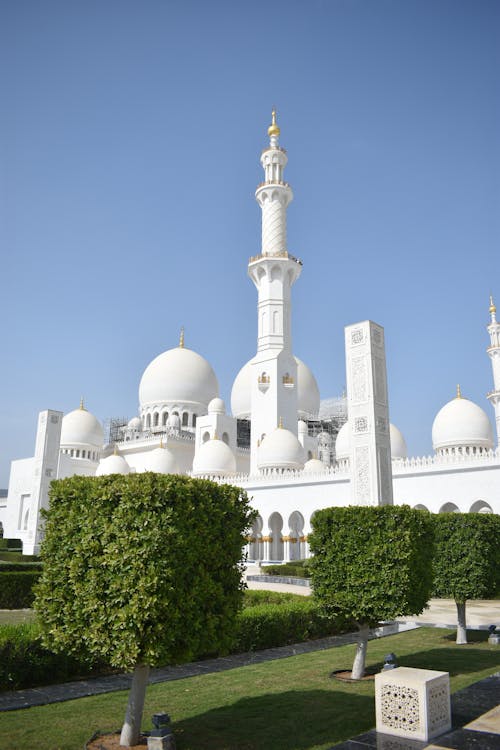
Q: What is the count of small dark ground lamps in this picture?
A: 3